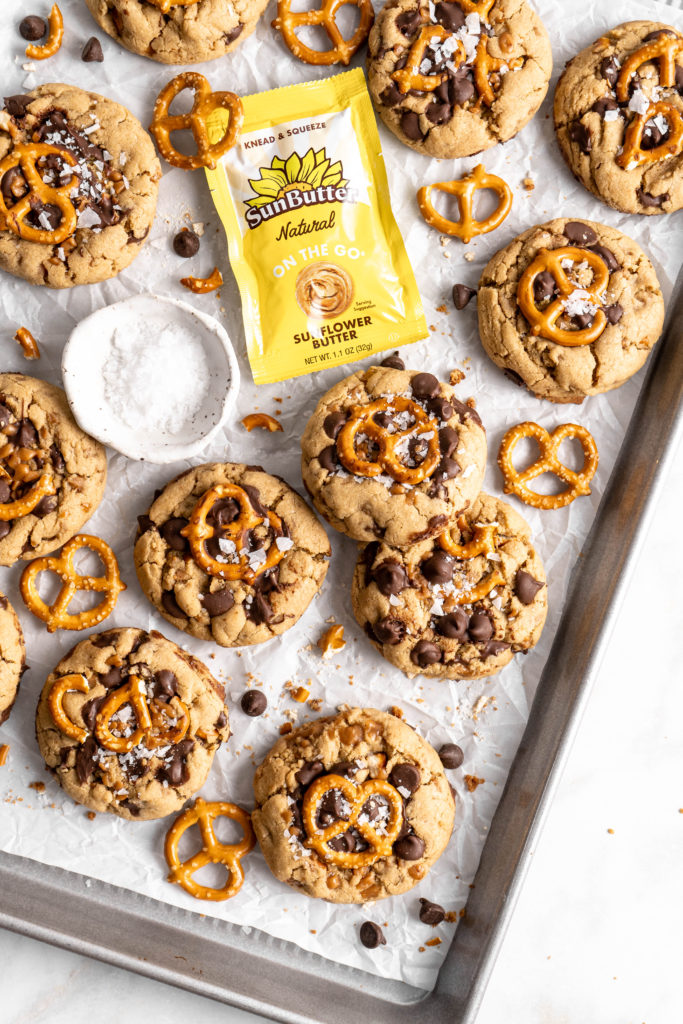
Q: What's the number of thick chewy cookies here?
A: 12